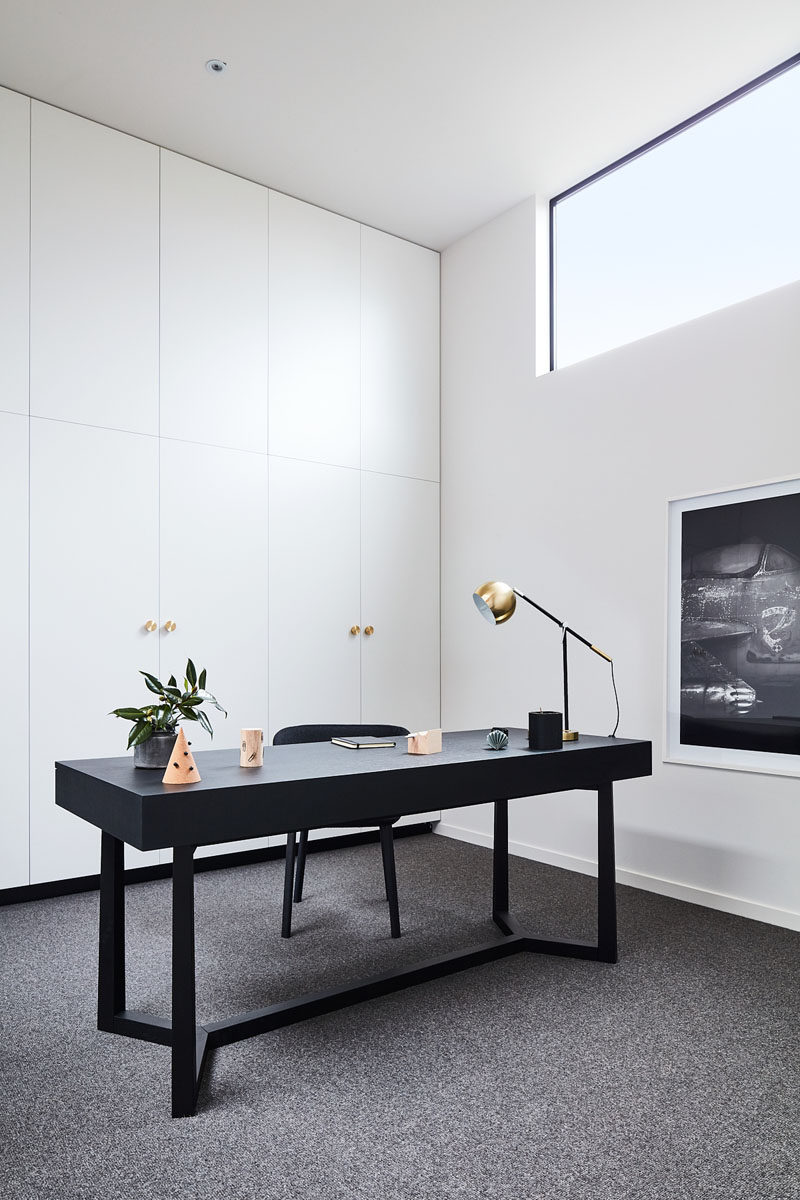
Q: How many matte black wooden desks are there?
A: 1